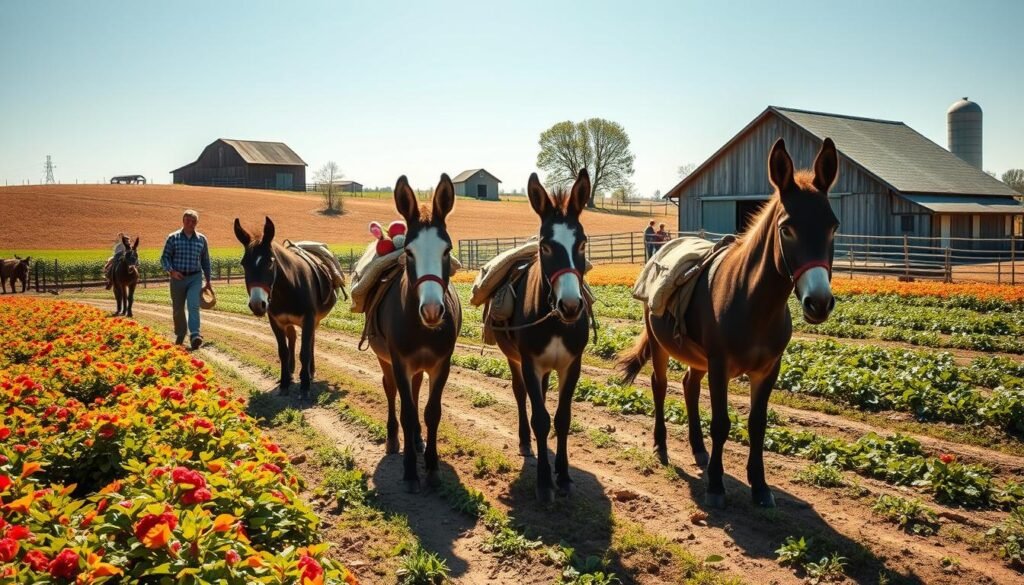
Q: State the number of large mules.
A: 4